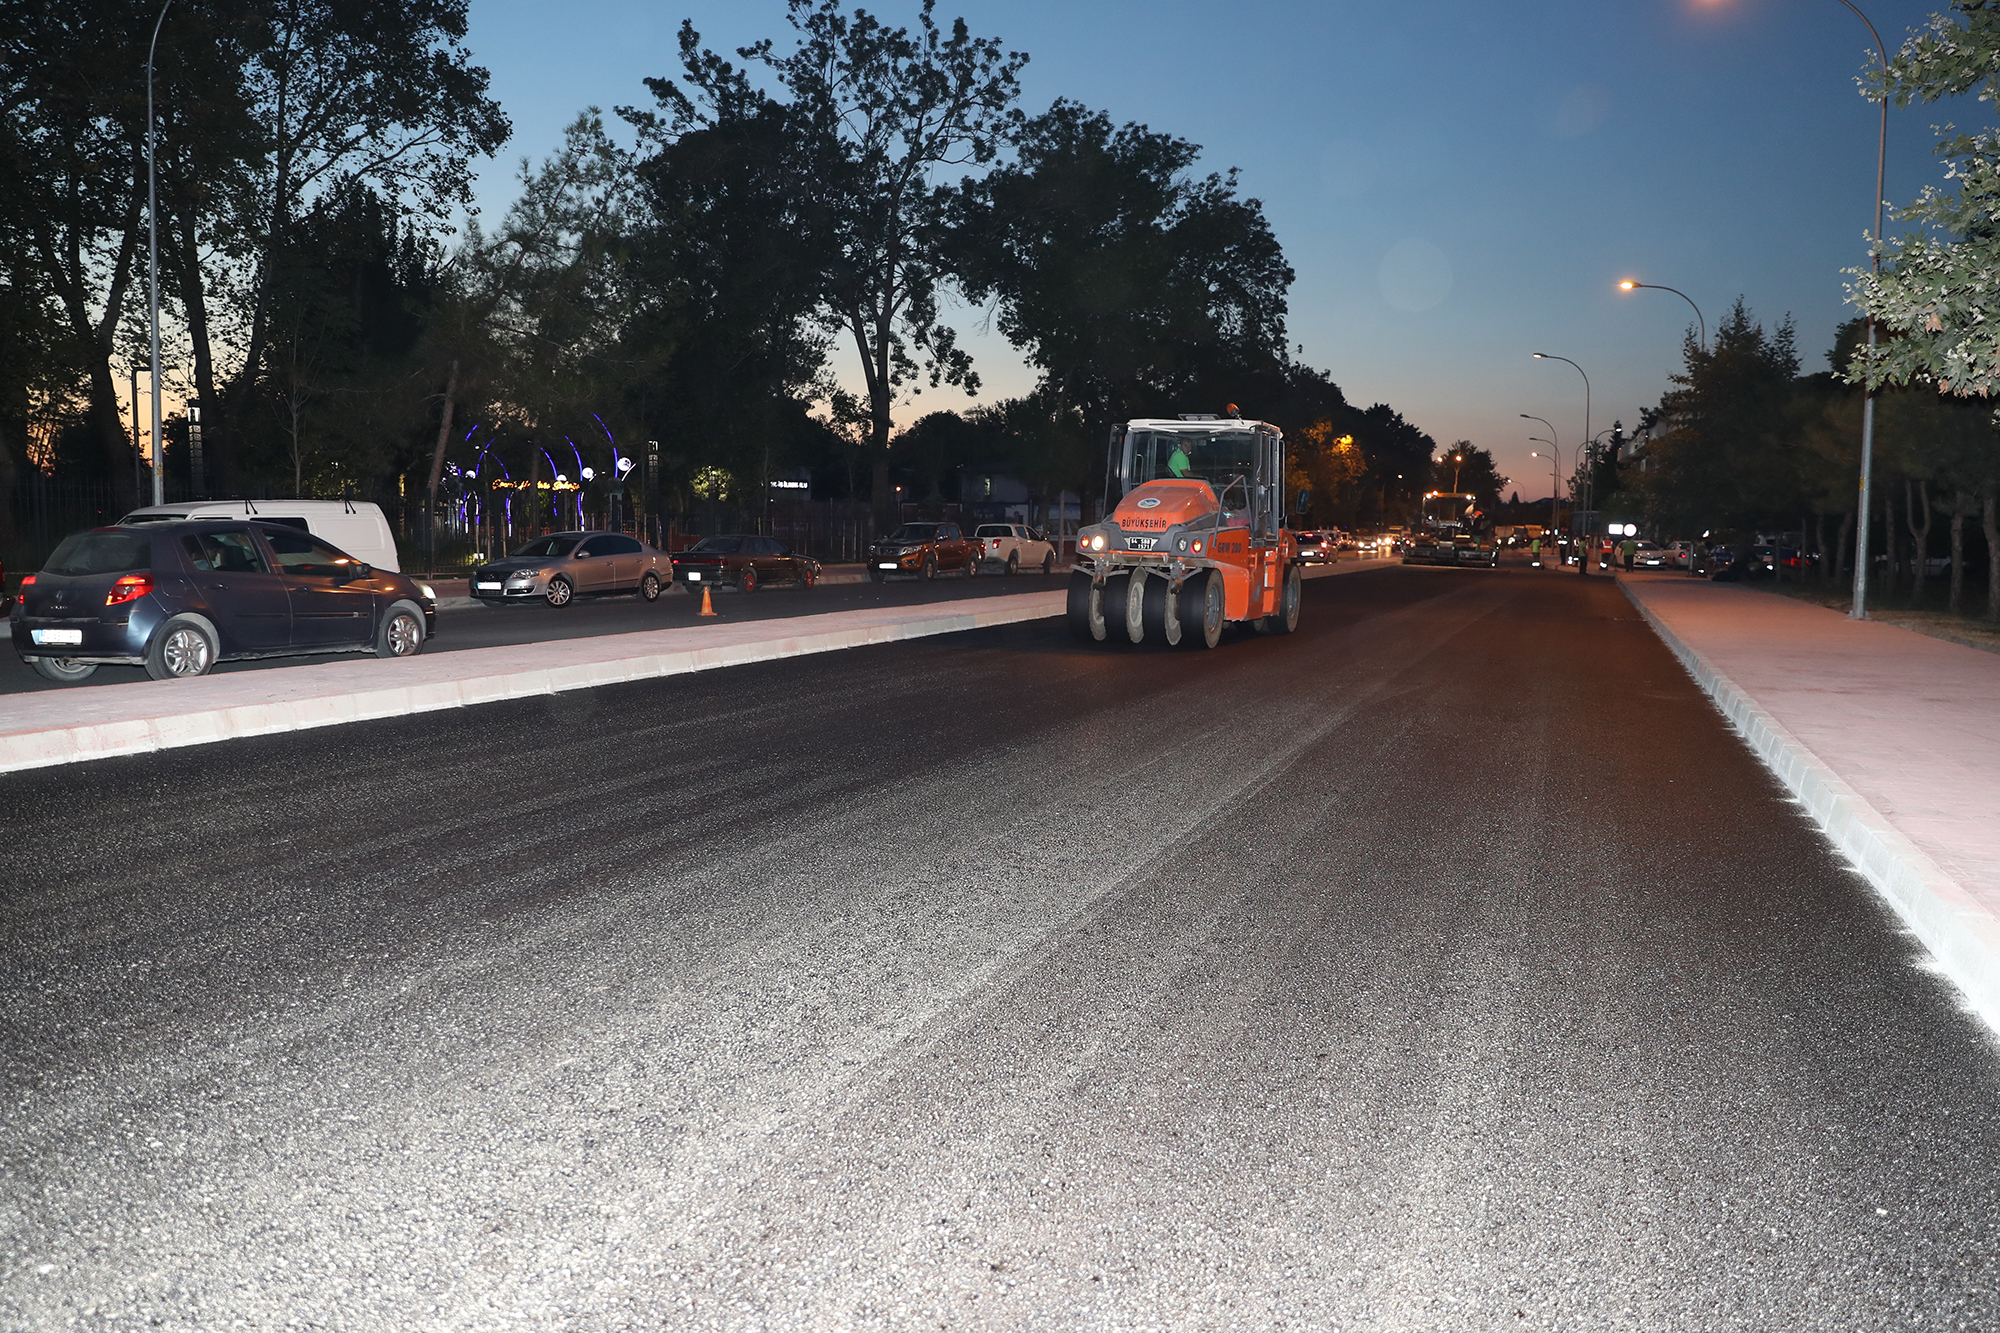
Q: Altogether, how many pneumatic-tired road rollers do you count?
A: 1